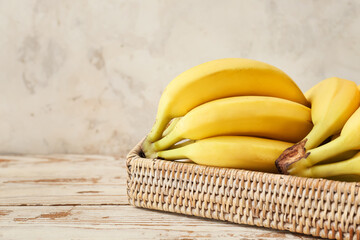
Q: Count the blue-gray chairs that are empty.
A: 0